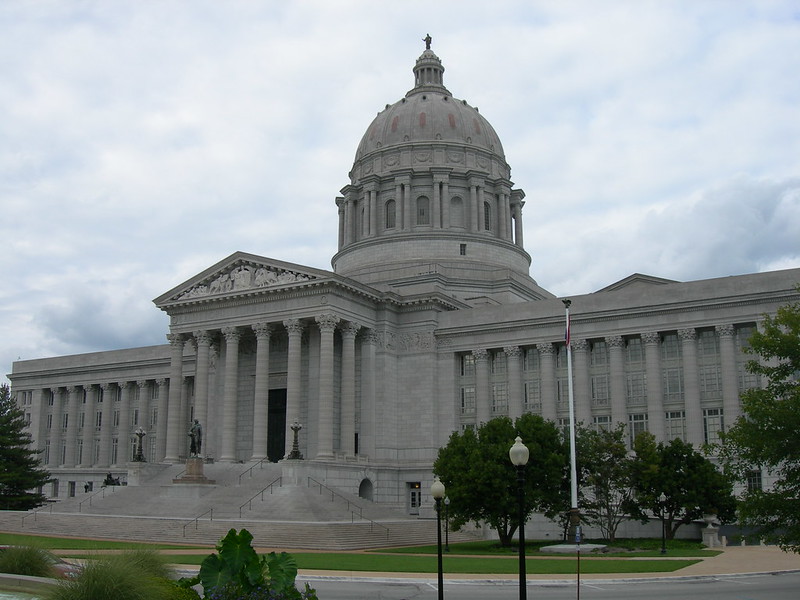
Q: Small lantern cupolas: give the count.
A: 1